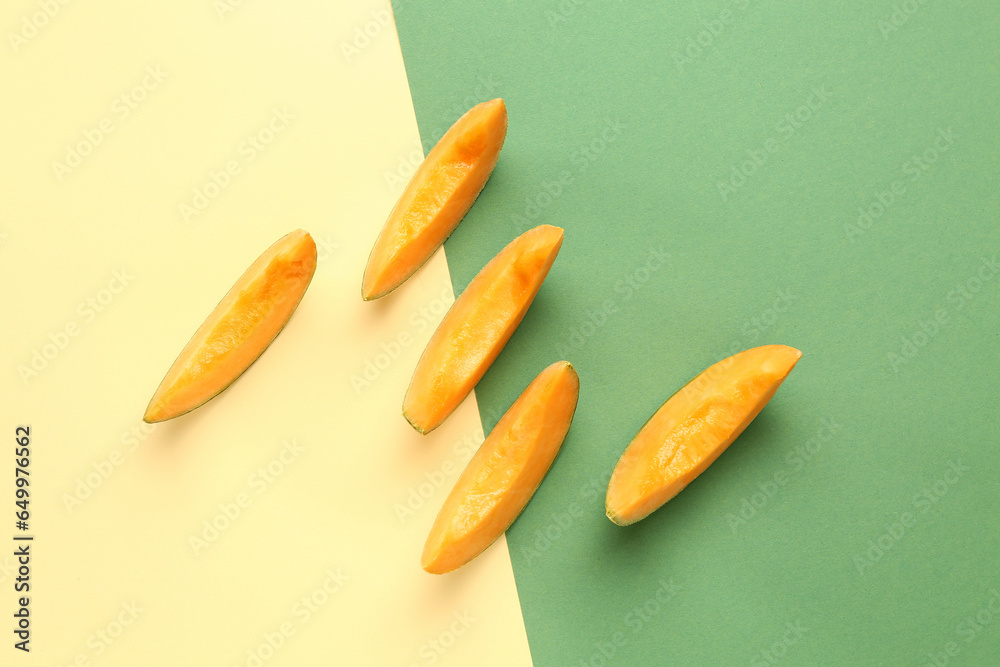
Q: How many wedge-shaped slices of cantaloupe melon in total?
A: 5